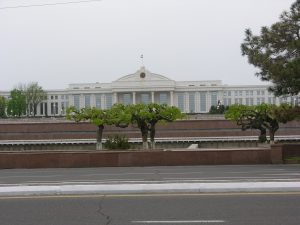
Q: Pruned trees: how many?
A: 5